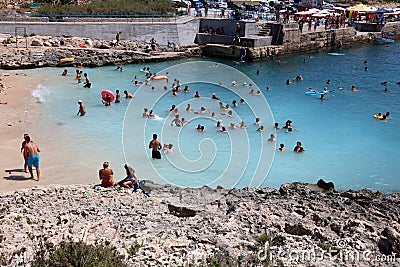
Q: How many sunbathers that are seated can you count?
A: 2